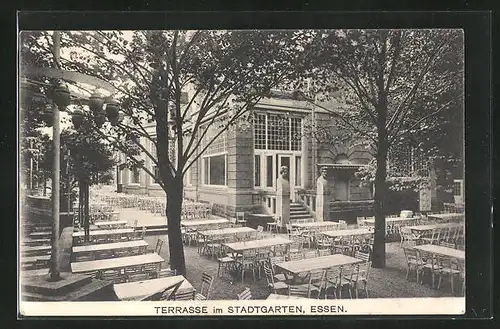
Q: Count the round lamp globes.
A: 6